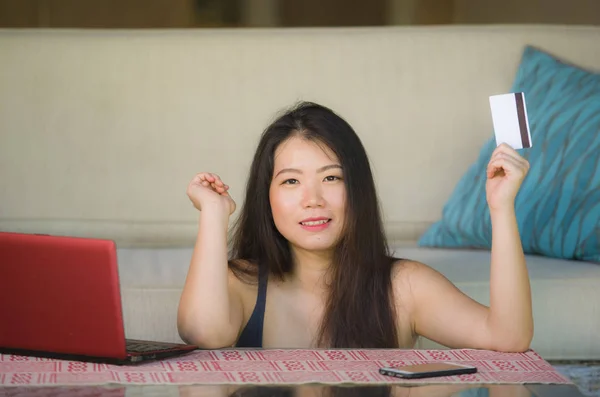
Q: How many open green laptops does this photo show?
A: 0